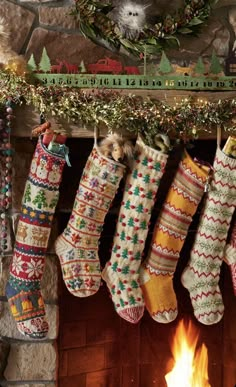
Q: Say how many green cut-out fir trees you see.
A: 6